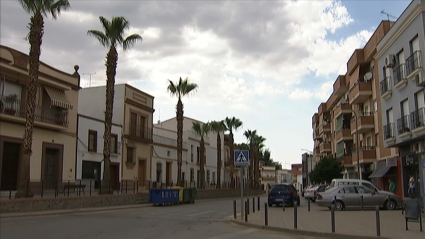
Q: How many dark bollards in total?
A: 14